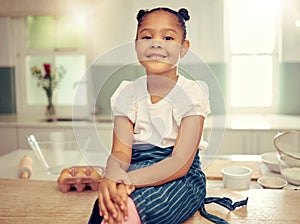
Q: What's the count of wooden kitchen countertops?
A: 1